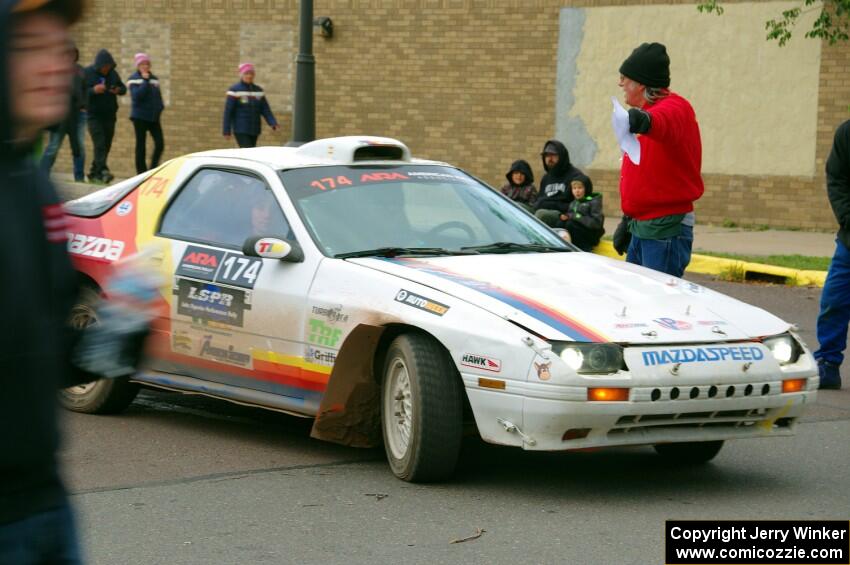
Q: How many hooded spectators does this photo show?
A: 4